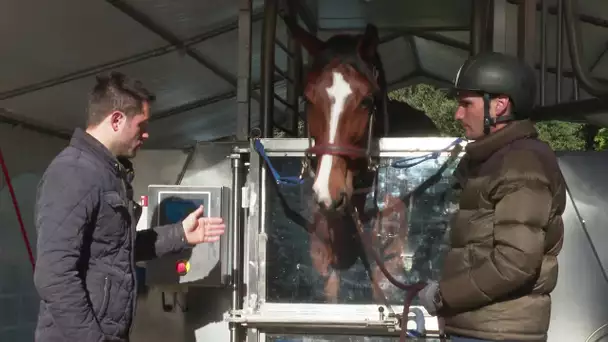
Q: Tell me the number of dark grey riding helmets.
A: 1